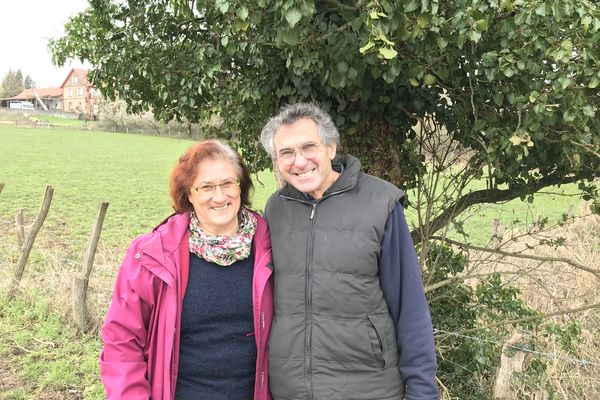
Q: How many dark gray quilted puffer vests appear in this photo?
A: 1